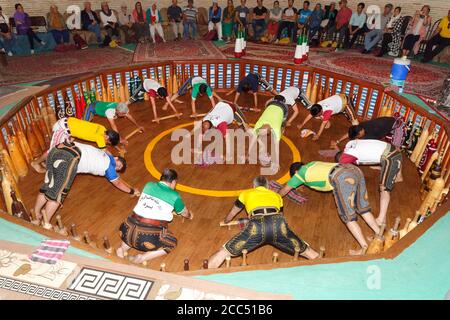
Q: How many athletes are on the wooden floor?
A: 15